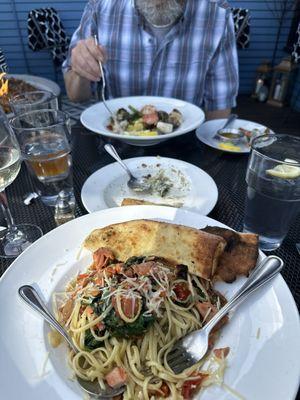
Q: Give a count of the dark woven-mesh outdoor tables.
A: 1